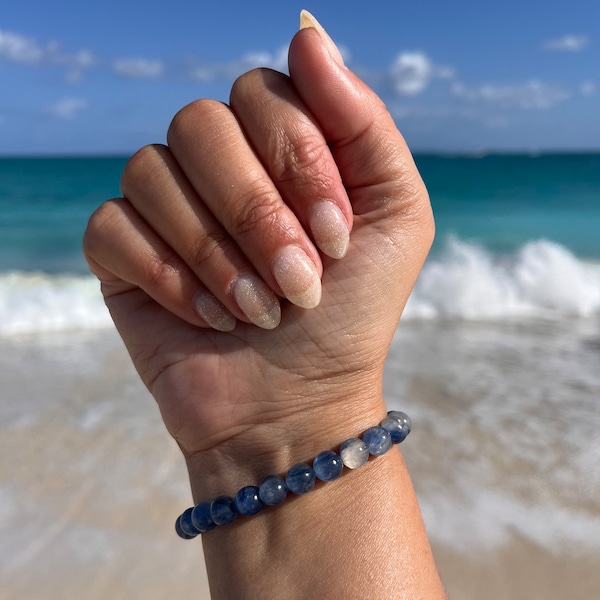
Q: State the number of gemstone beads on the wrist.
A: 12